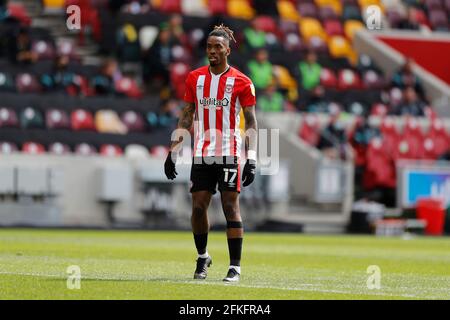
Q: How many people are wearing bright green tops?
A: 4